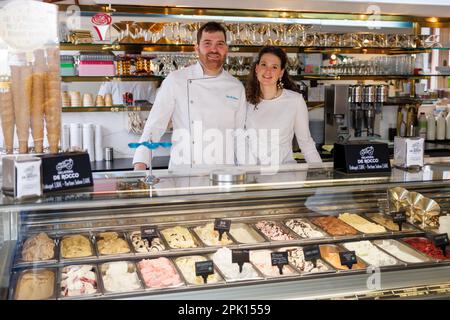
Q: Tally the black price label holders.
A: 9